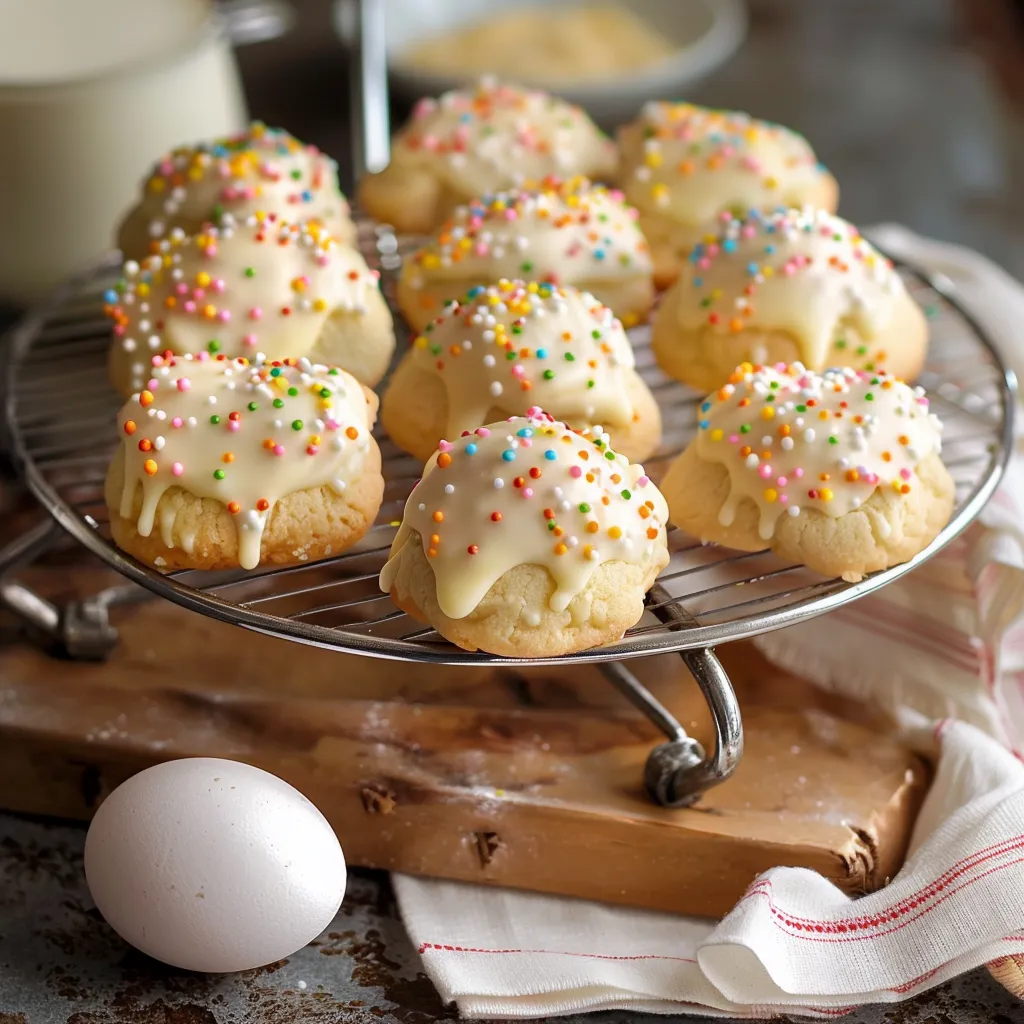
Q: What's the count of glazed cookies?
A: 10